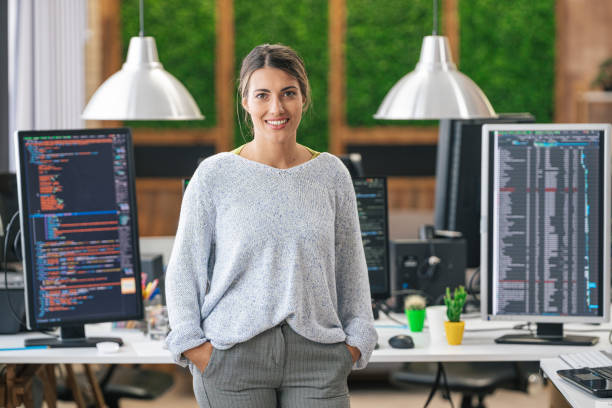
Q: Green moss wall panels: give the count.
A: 4